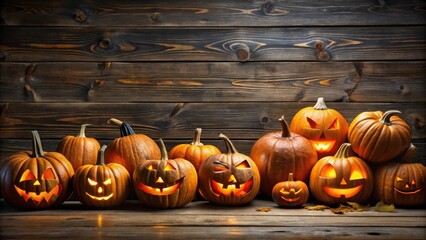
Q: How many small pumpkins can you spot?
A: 1